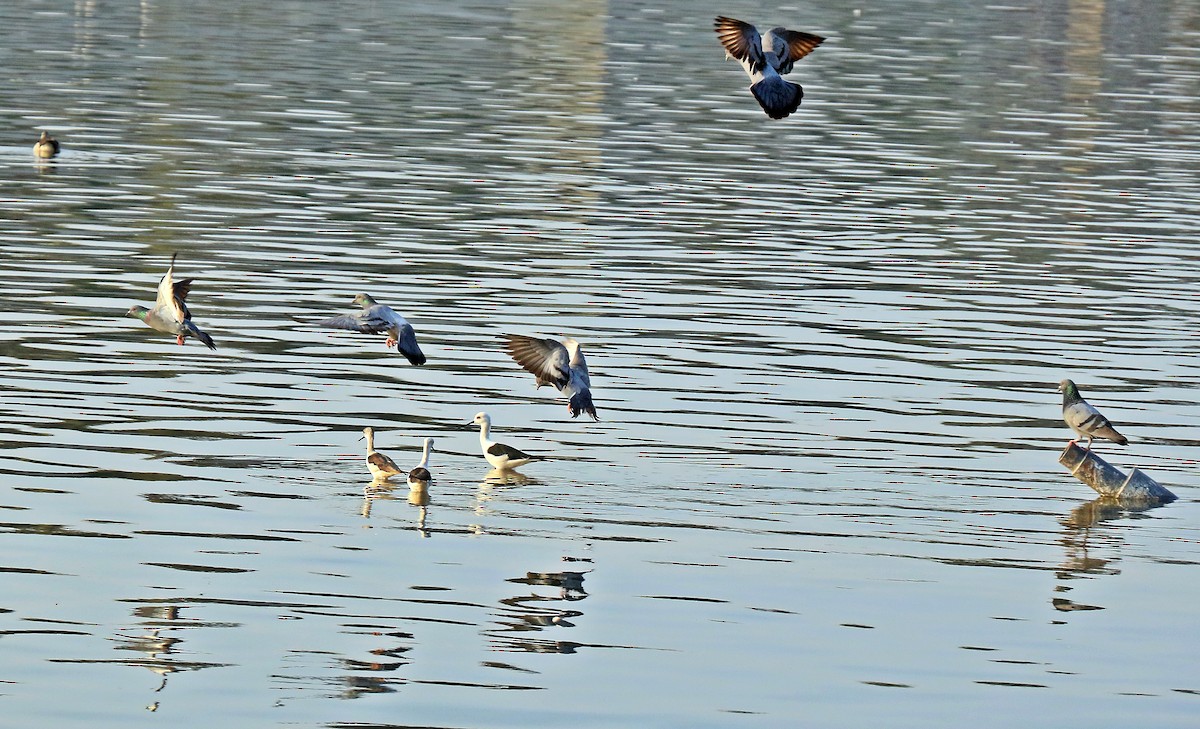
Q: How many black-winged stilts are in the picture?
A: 3